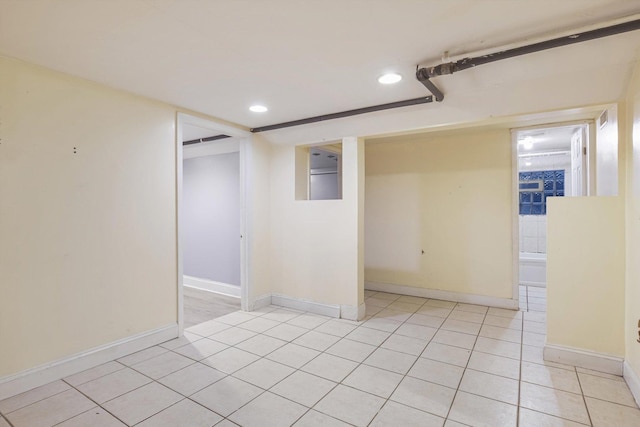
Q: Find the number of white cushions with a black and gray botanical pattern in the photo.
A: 0